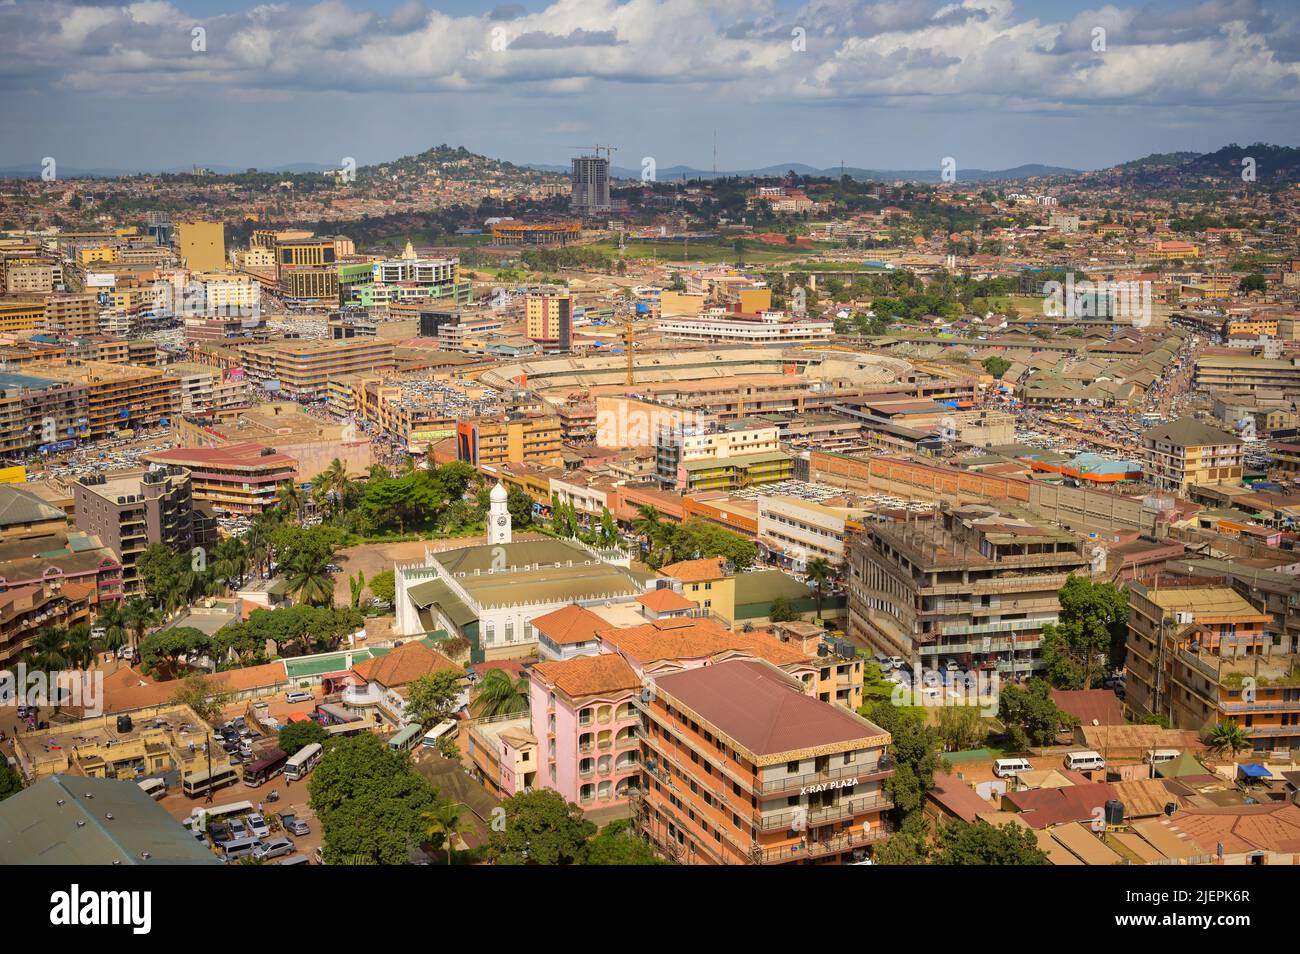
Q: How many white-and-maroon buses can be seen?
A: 1